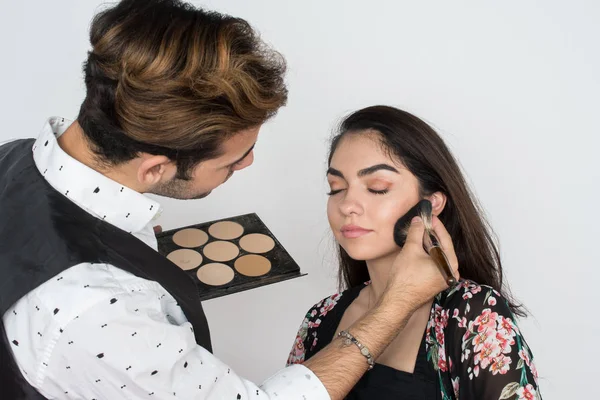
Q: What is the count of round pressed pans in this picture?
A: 7